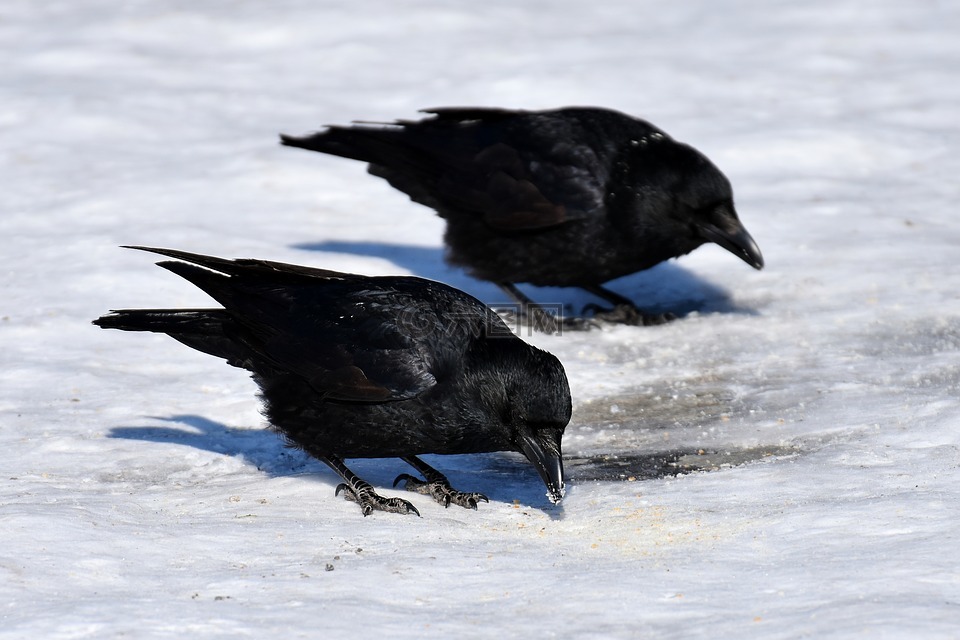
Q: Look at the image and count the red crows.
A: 0